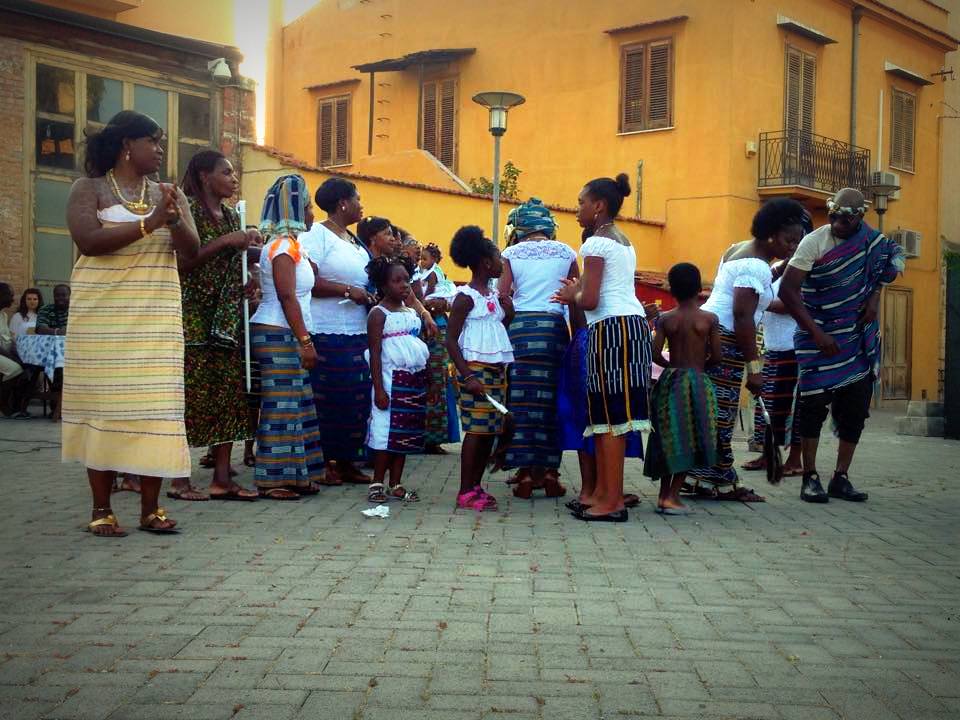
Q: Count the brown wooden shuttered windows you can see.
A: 5